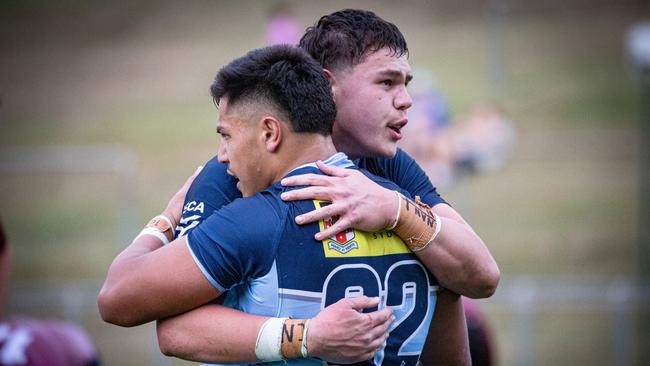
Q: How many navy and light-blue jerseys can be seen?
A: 2